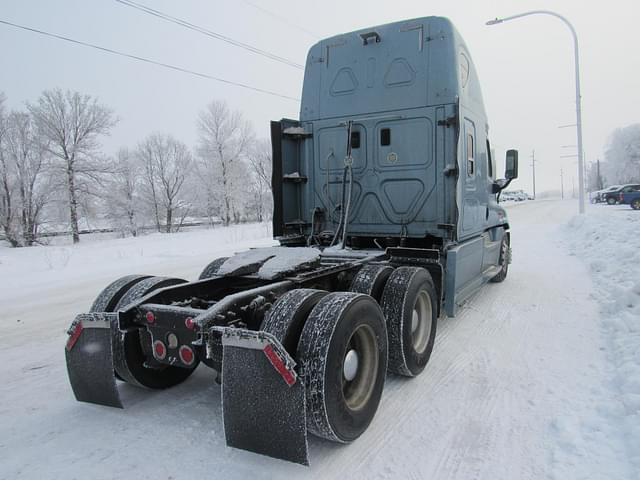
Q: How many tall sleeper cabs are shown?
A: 1